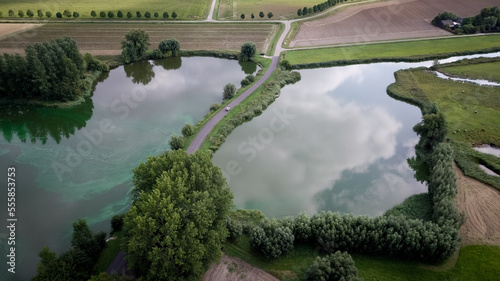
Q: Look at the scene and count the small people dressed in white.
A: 0